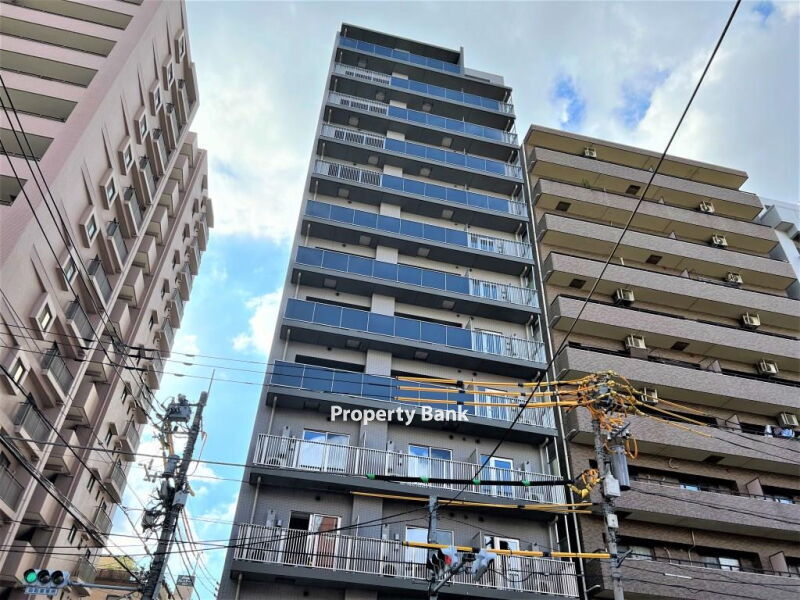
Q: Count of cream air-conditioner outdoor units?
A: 10